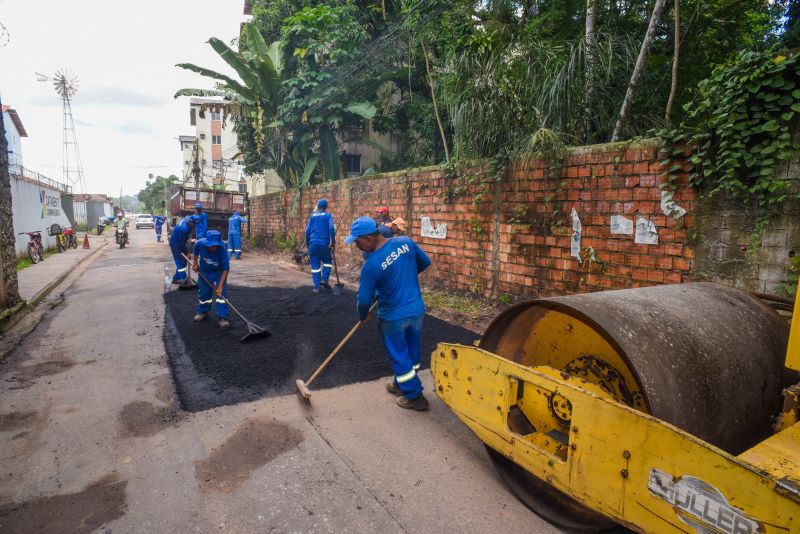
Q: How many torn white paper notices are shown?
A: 5